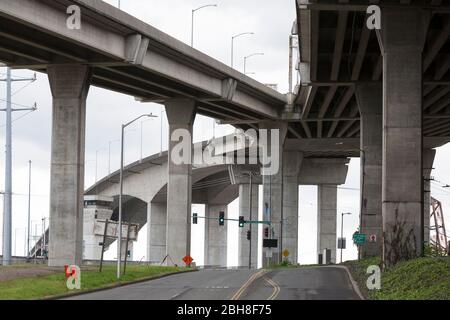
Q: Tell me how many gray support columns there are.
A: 11